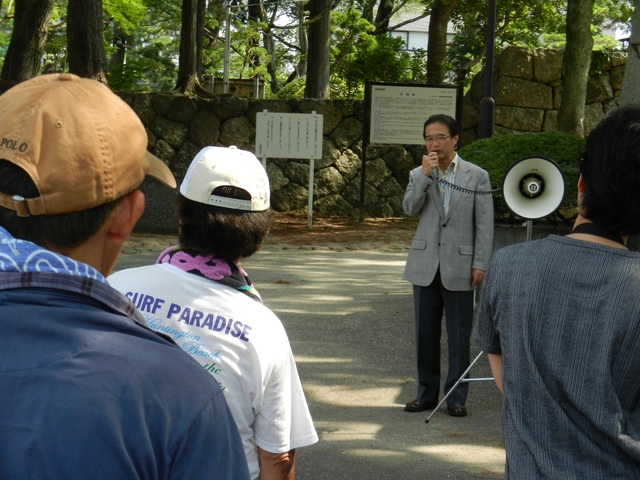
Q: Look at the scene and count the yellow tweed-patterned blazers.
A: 0